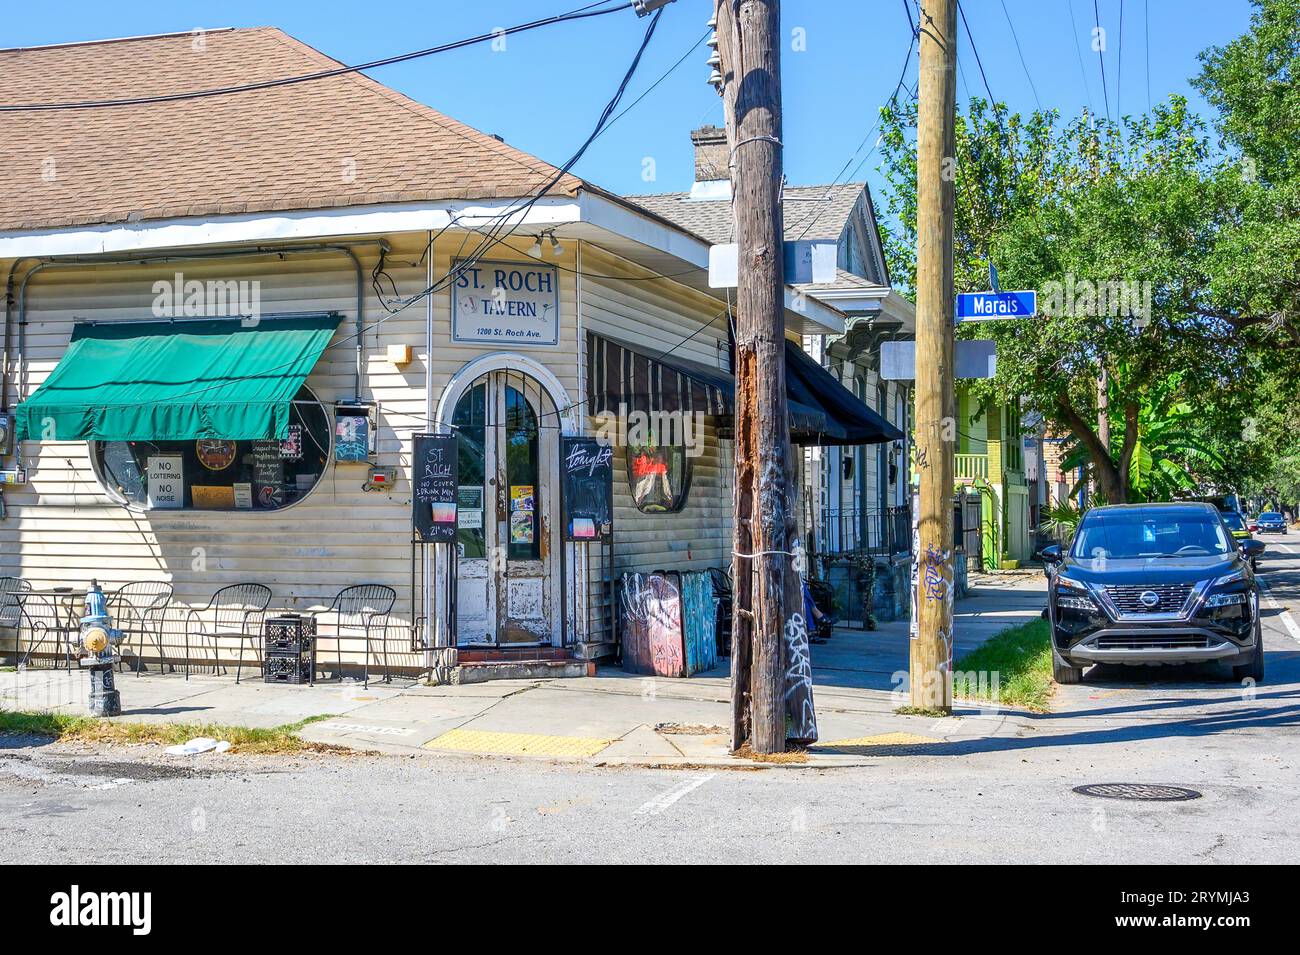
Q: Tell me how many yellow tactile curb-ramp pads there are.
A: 2